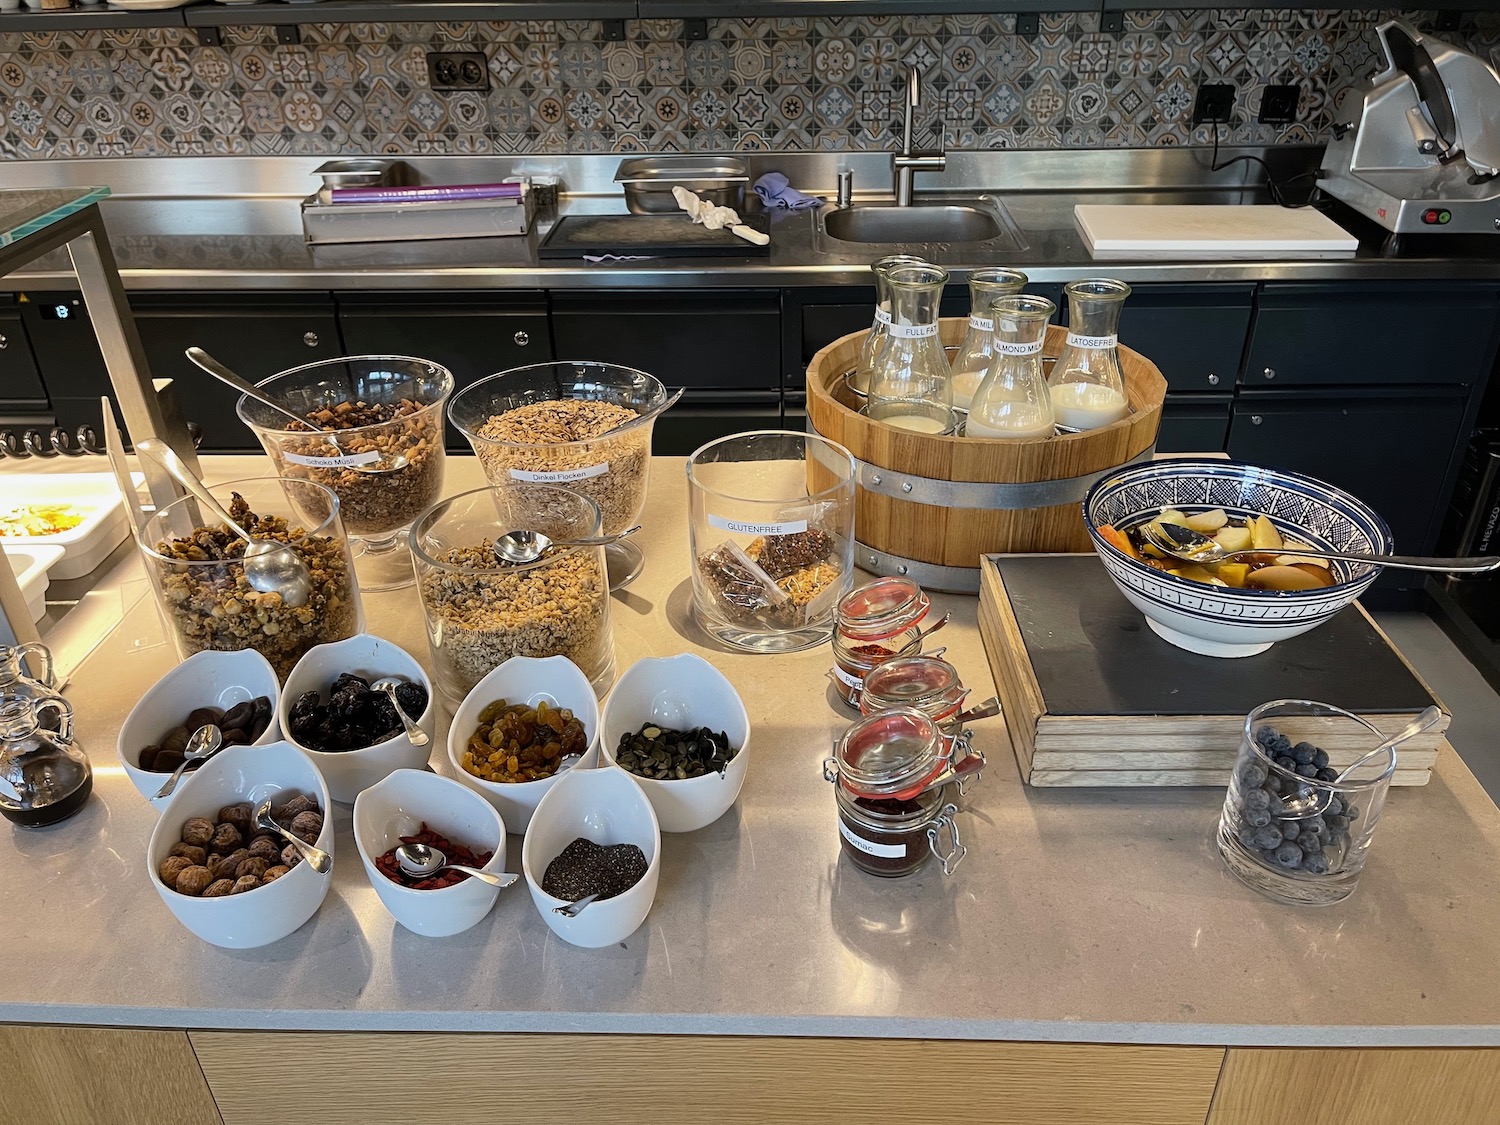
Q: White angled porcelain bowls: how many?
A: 7